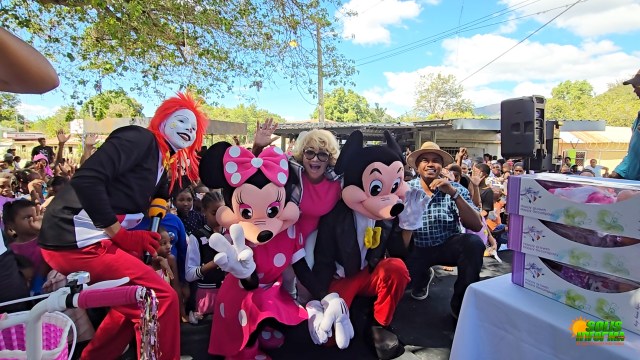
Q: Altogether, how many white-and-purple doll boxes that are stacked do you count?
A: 3